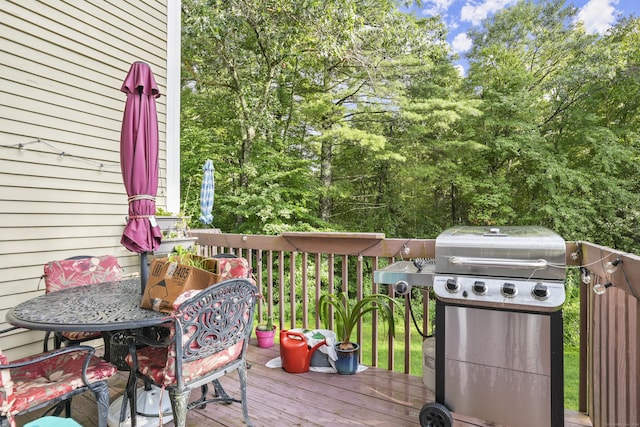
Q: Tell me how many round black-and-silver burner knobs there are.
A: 5